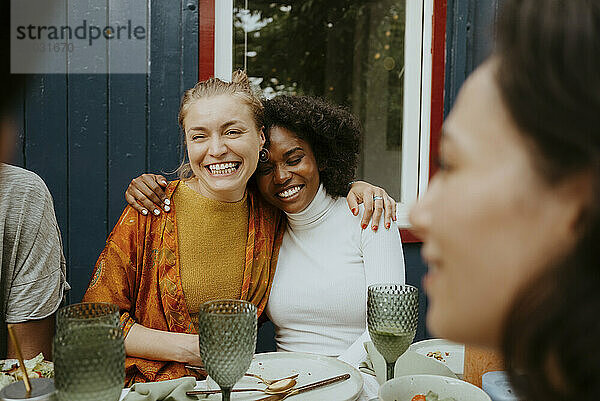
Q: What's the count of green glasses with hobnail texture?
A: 4